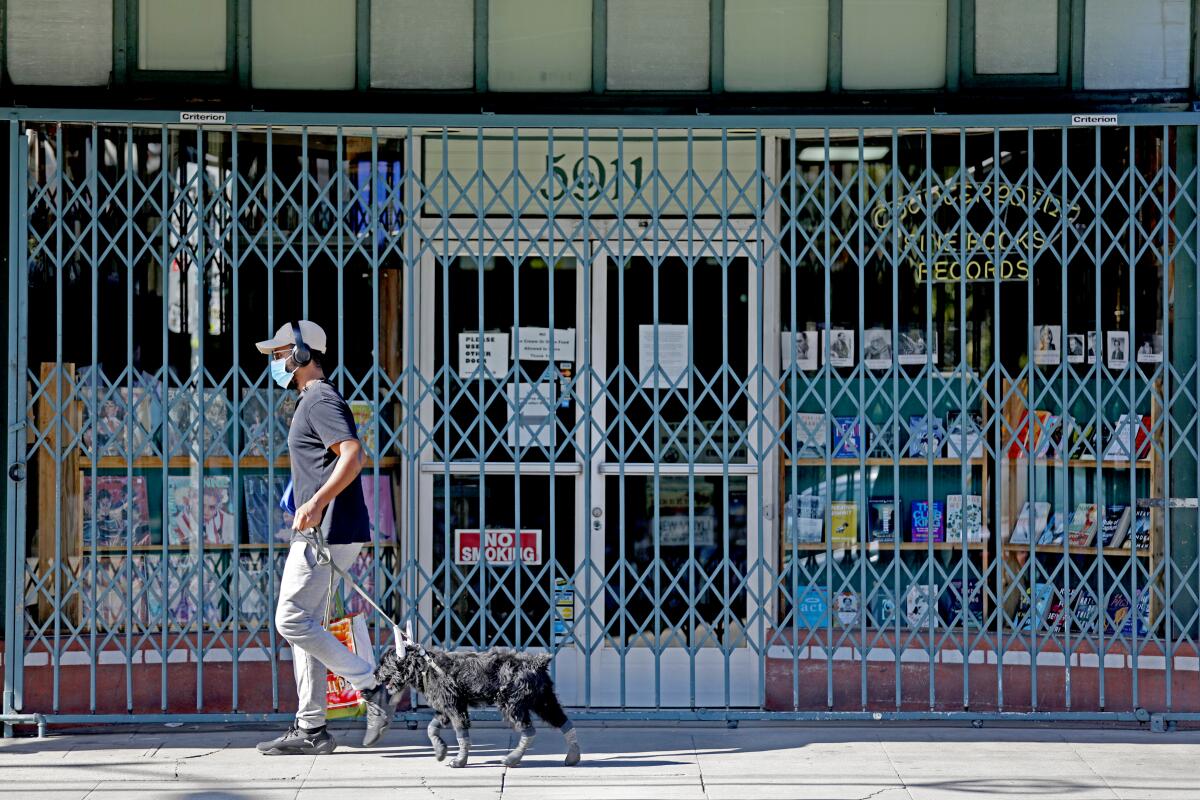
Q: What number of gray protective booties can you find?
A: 4